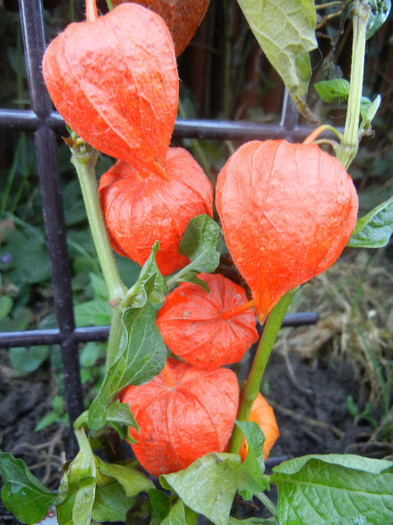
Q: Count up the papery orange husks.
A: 7